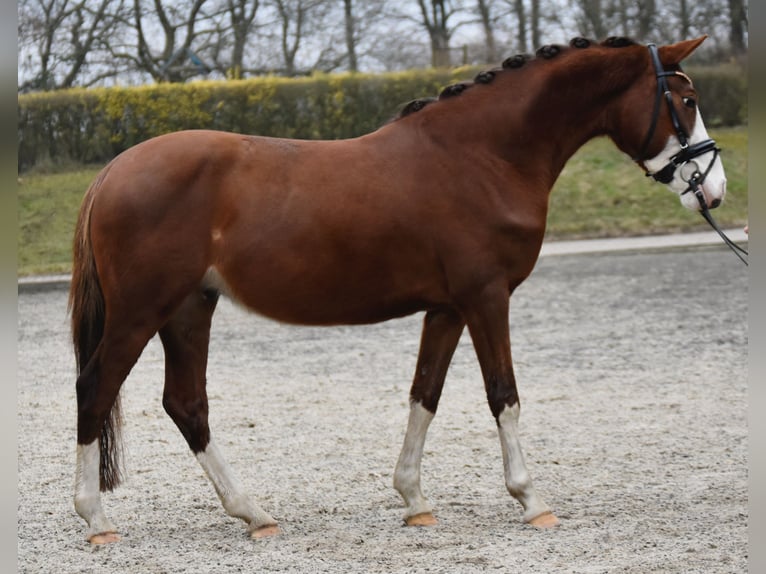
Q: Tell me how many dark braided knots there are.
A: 7